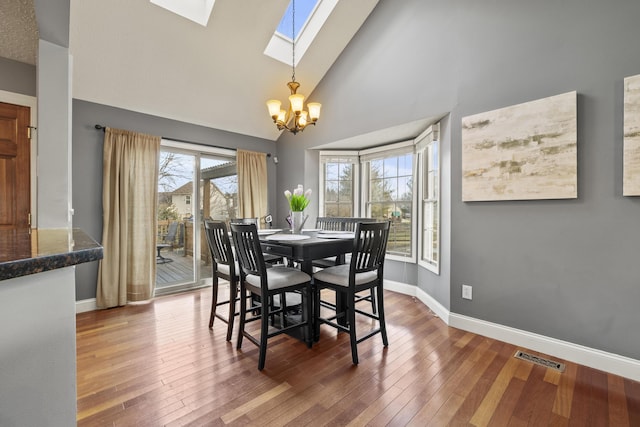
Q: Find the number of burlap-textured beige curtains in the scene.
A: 2